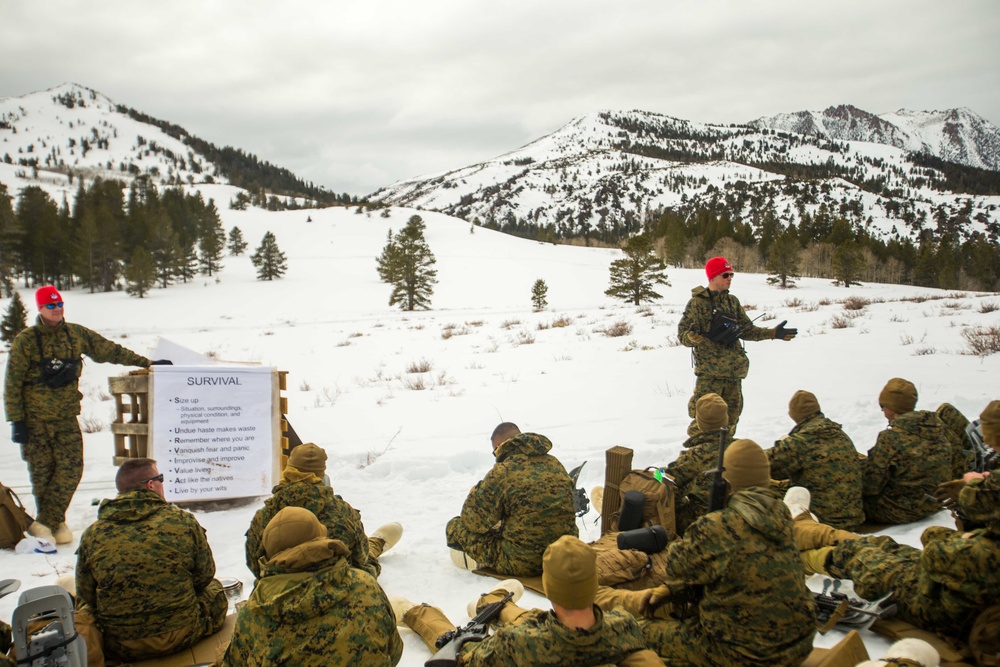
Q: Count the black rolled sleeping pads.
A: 2